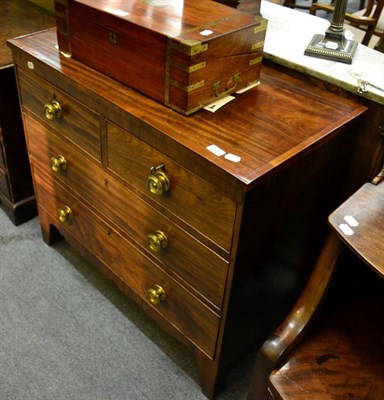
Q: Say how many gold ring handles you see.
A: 6